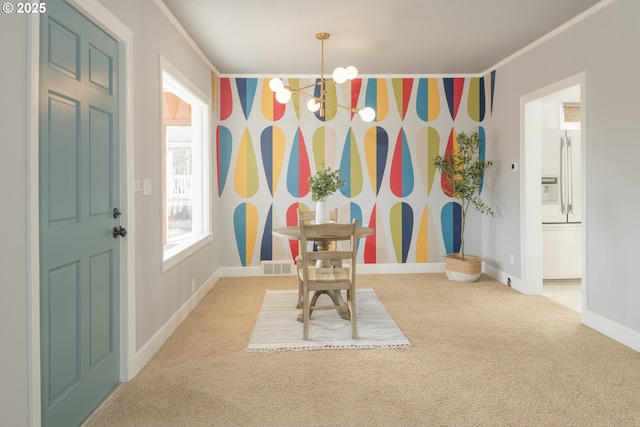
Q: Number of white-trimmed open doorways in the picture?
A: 1